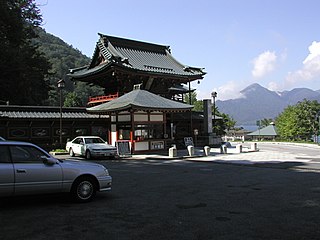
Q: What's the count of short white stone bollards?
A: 6